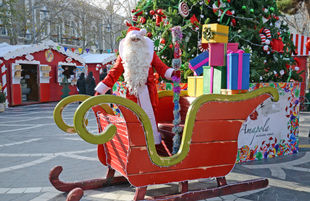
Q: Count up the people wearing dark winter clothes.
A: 3